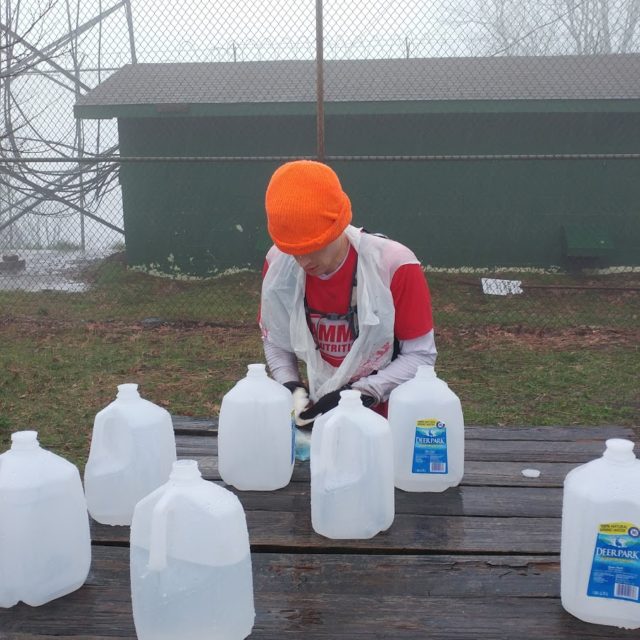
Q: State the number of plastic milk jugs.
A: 7